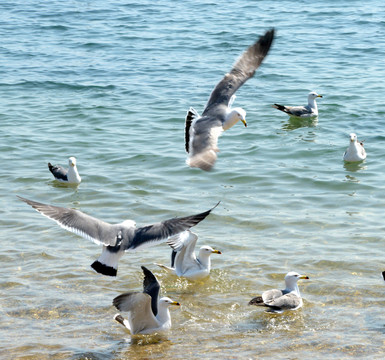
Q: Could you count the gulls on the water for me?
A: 6